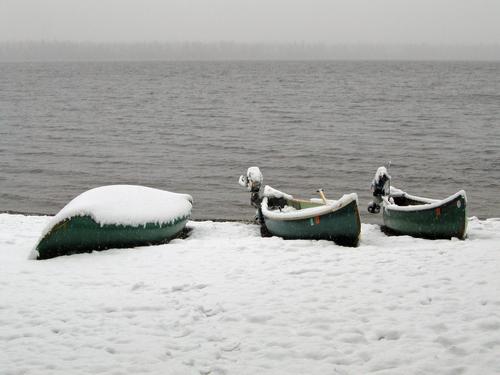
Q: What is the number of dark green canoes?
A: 3